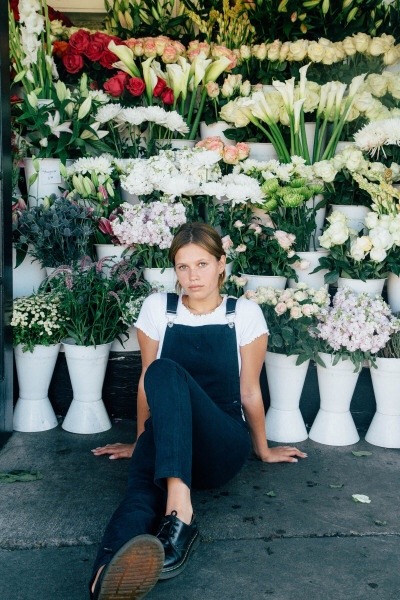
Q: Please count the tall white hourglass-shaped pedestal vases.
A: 5